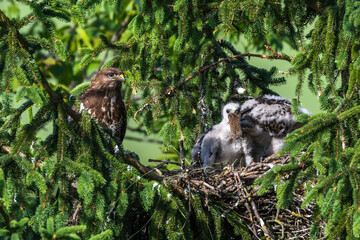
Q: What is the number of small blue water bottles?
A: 0